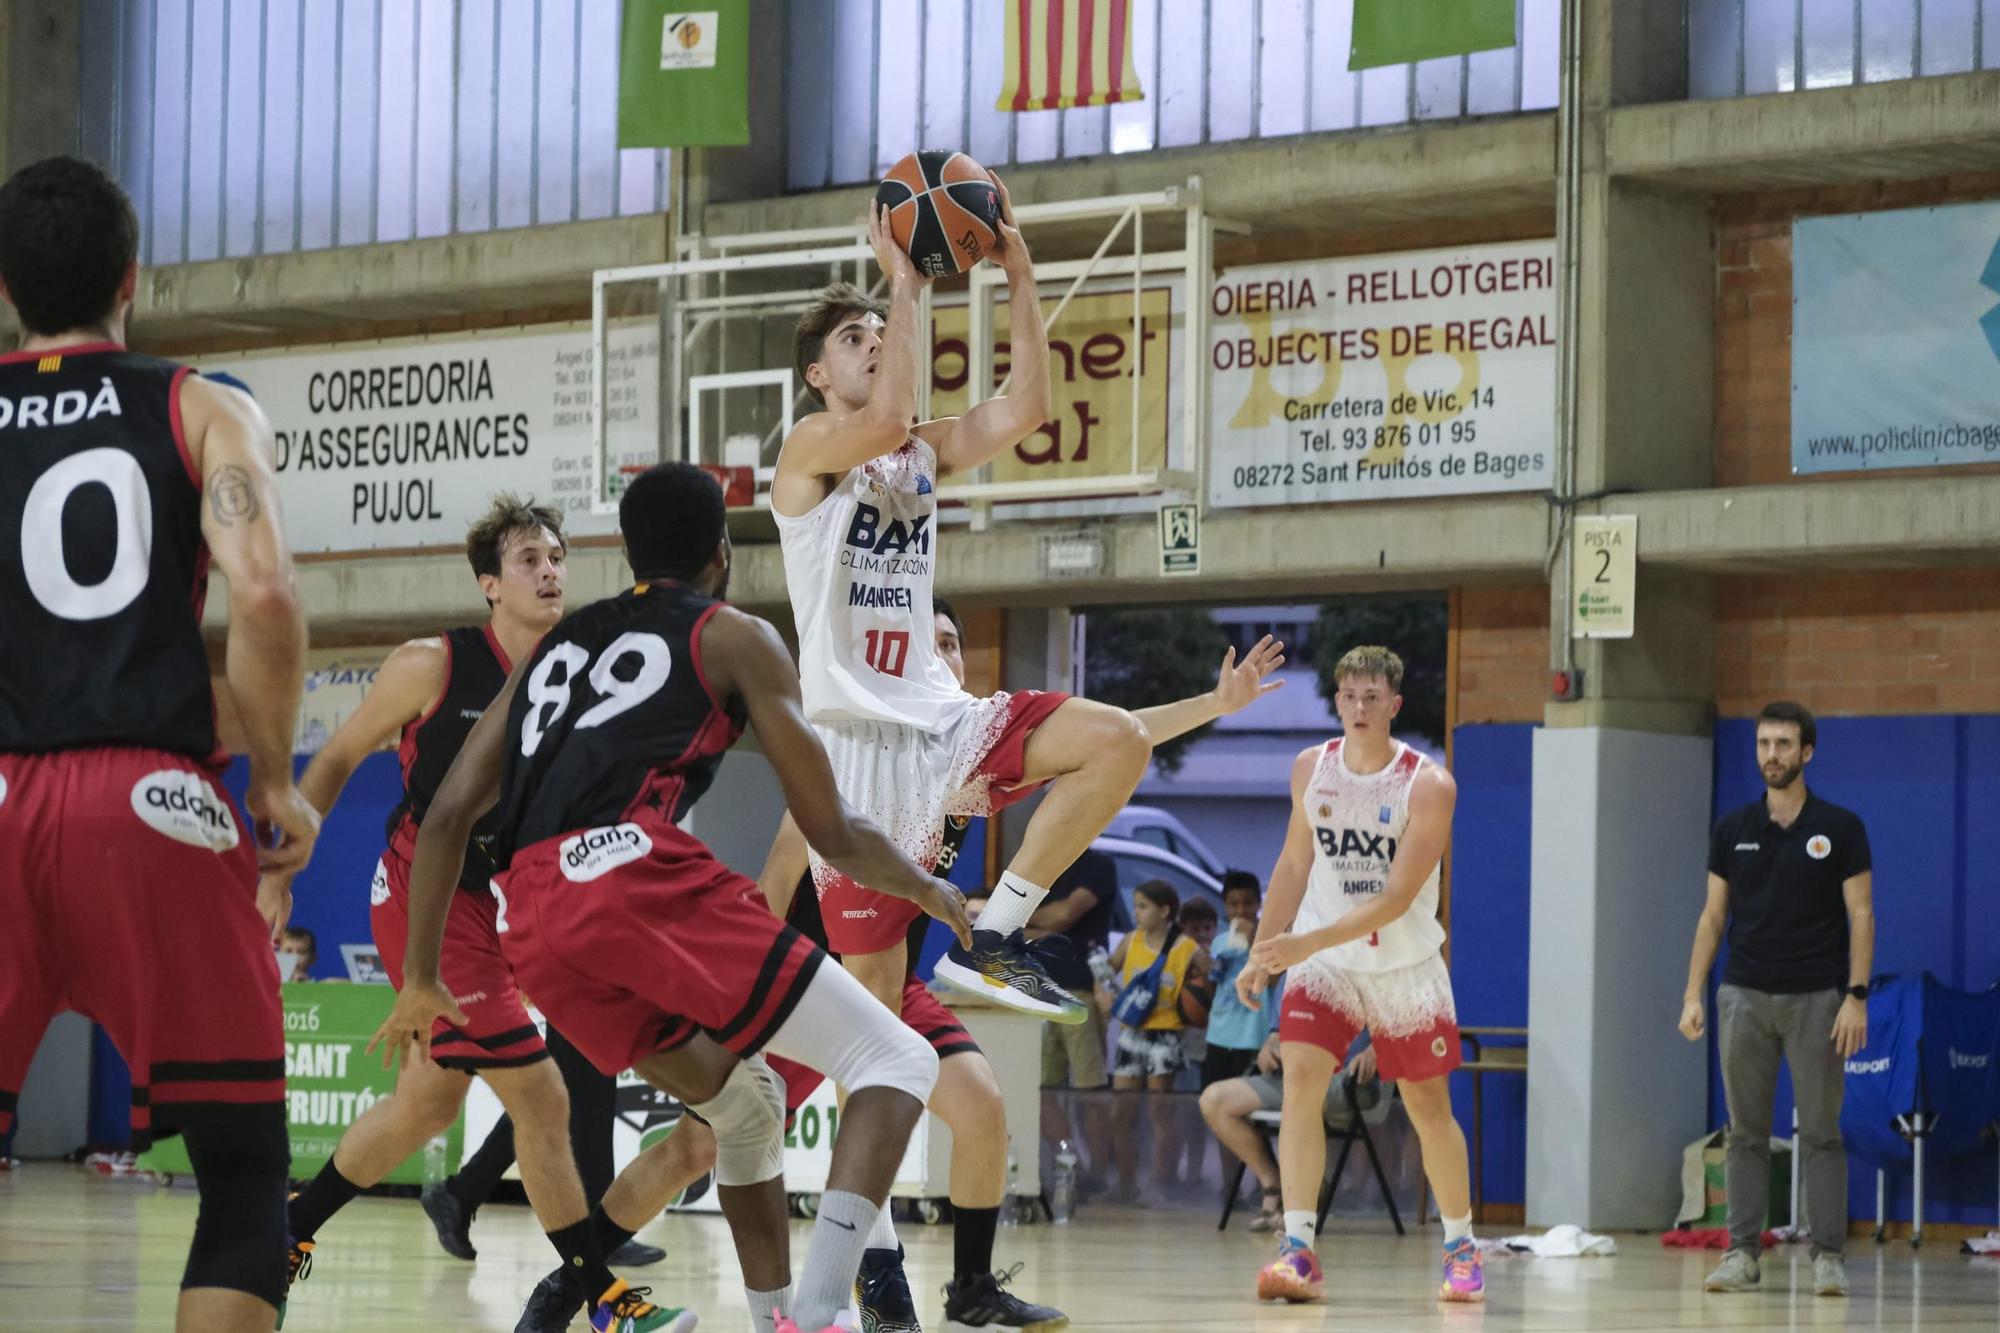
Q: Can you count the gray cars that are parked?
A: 2